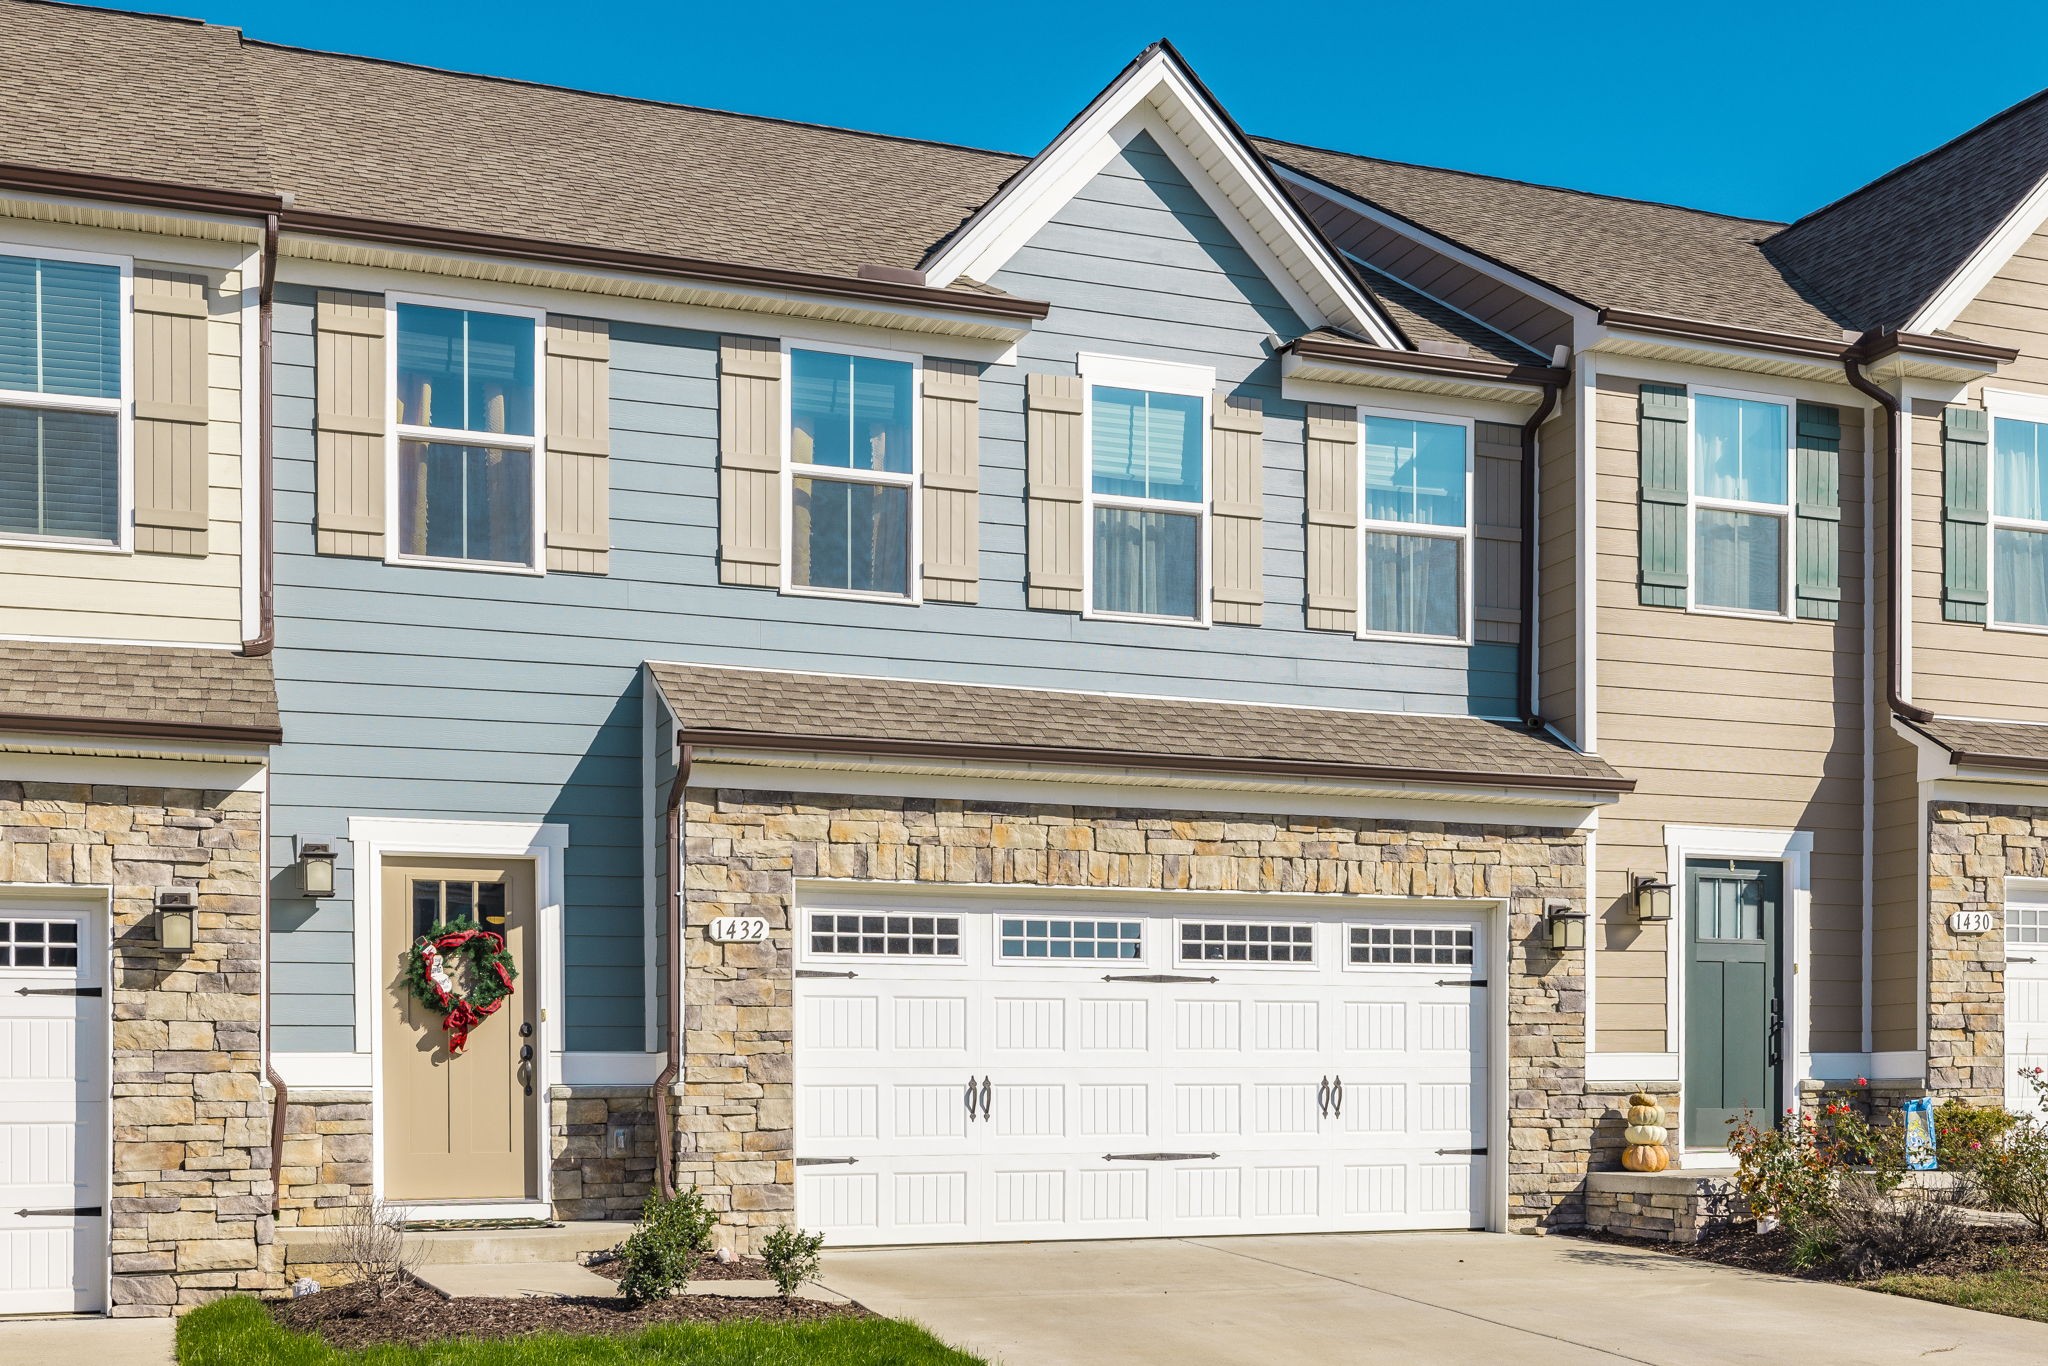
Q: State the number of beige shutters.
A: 9